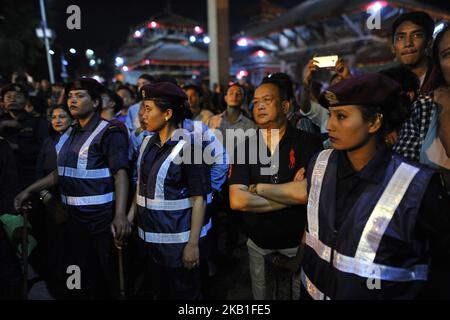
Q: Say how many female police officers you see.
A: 3